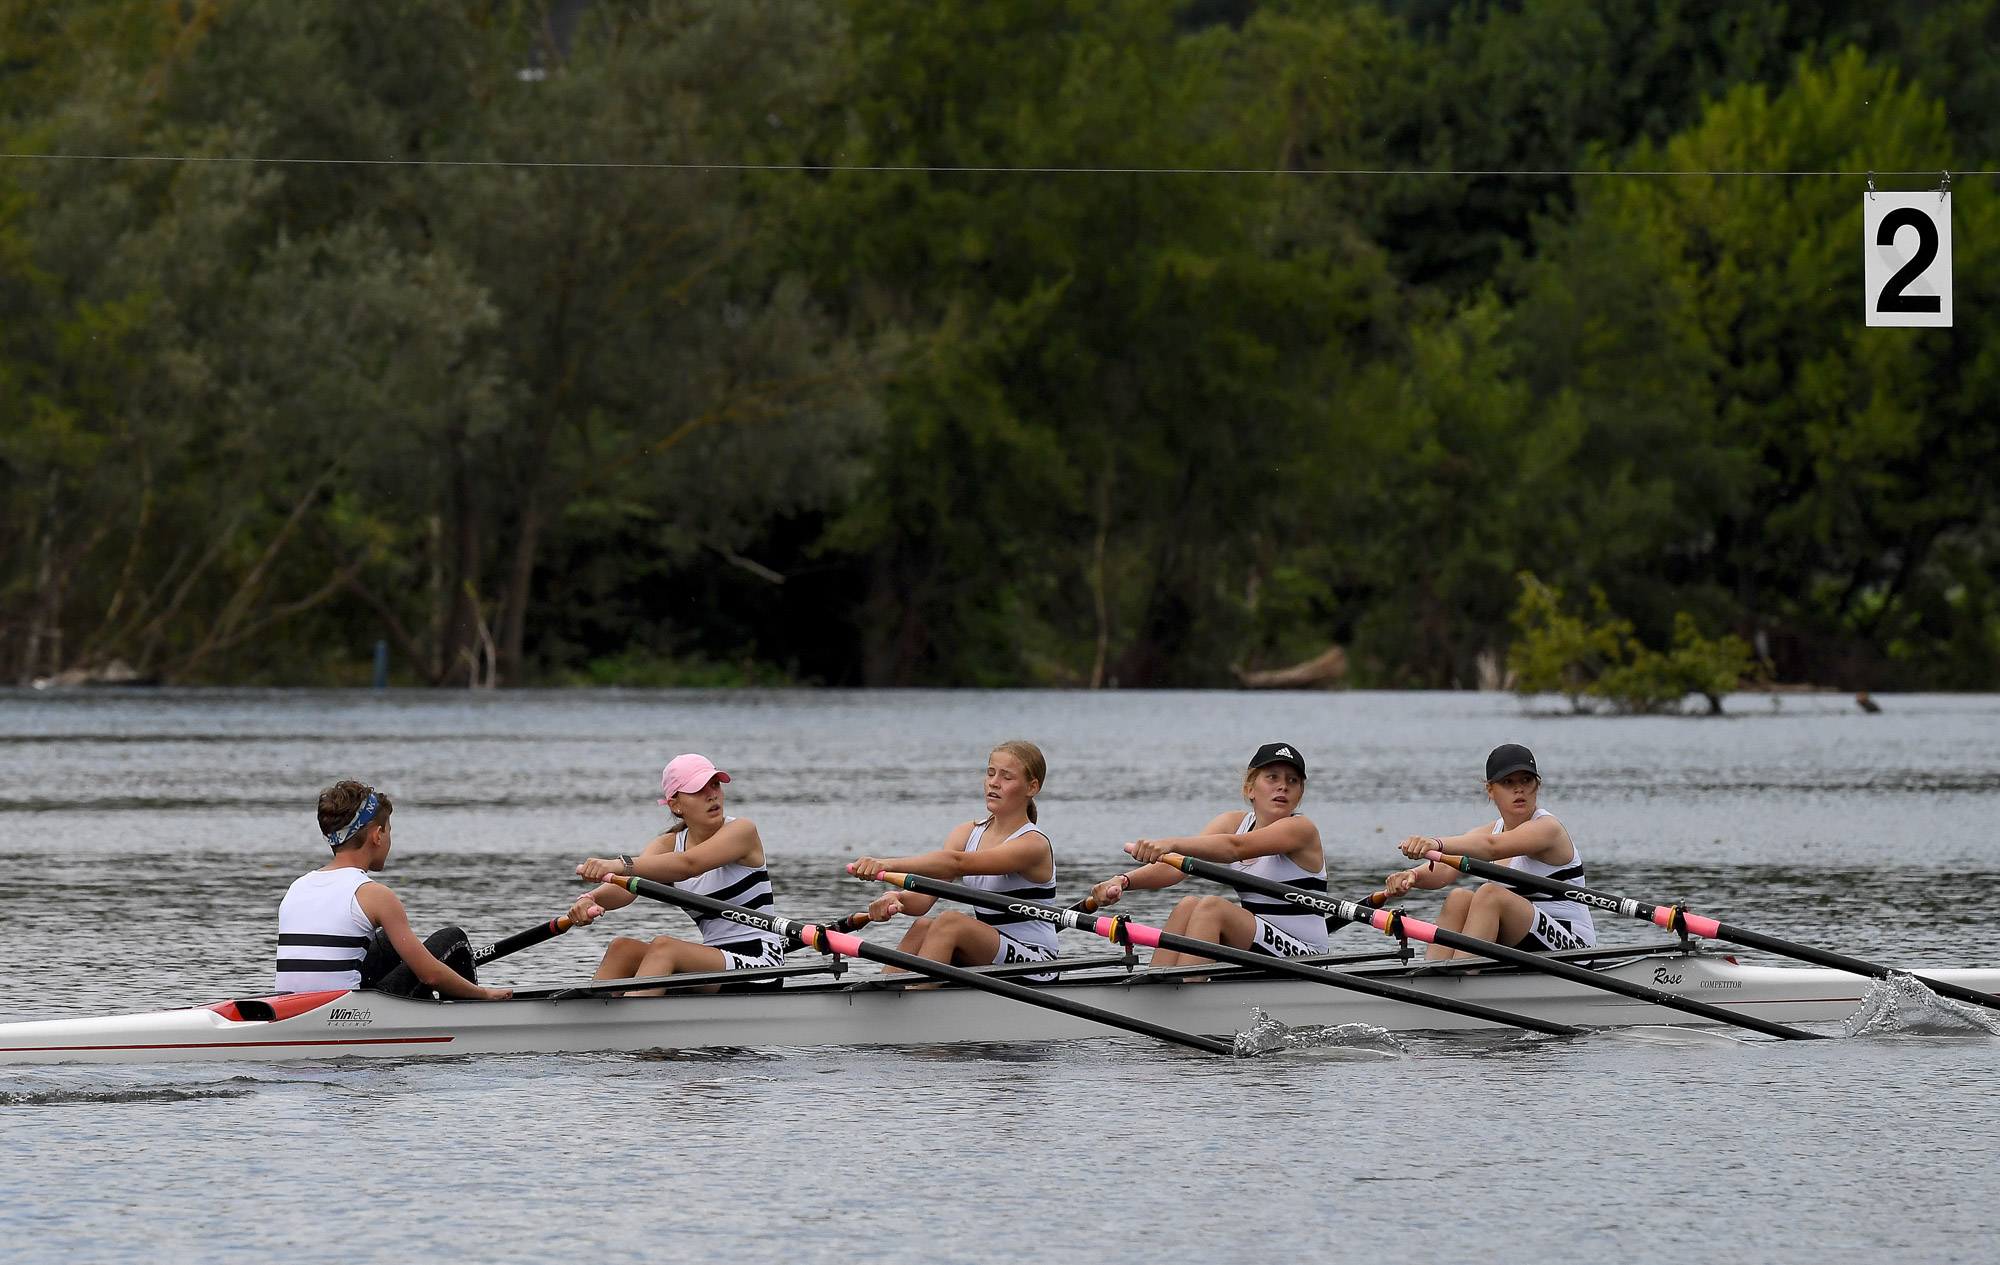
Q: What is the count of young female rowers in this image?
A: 4